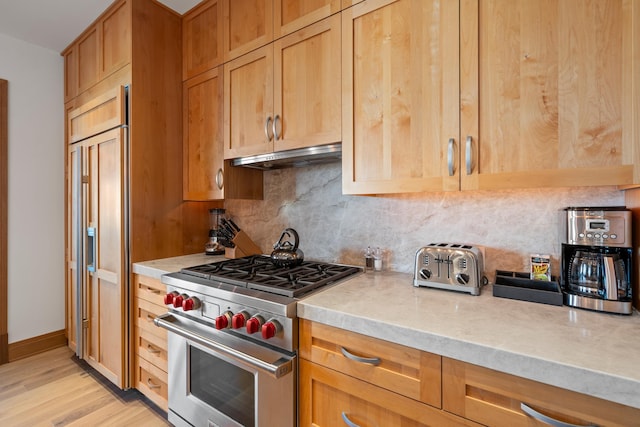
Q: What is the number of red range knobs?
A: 7